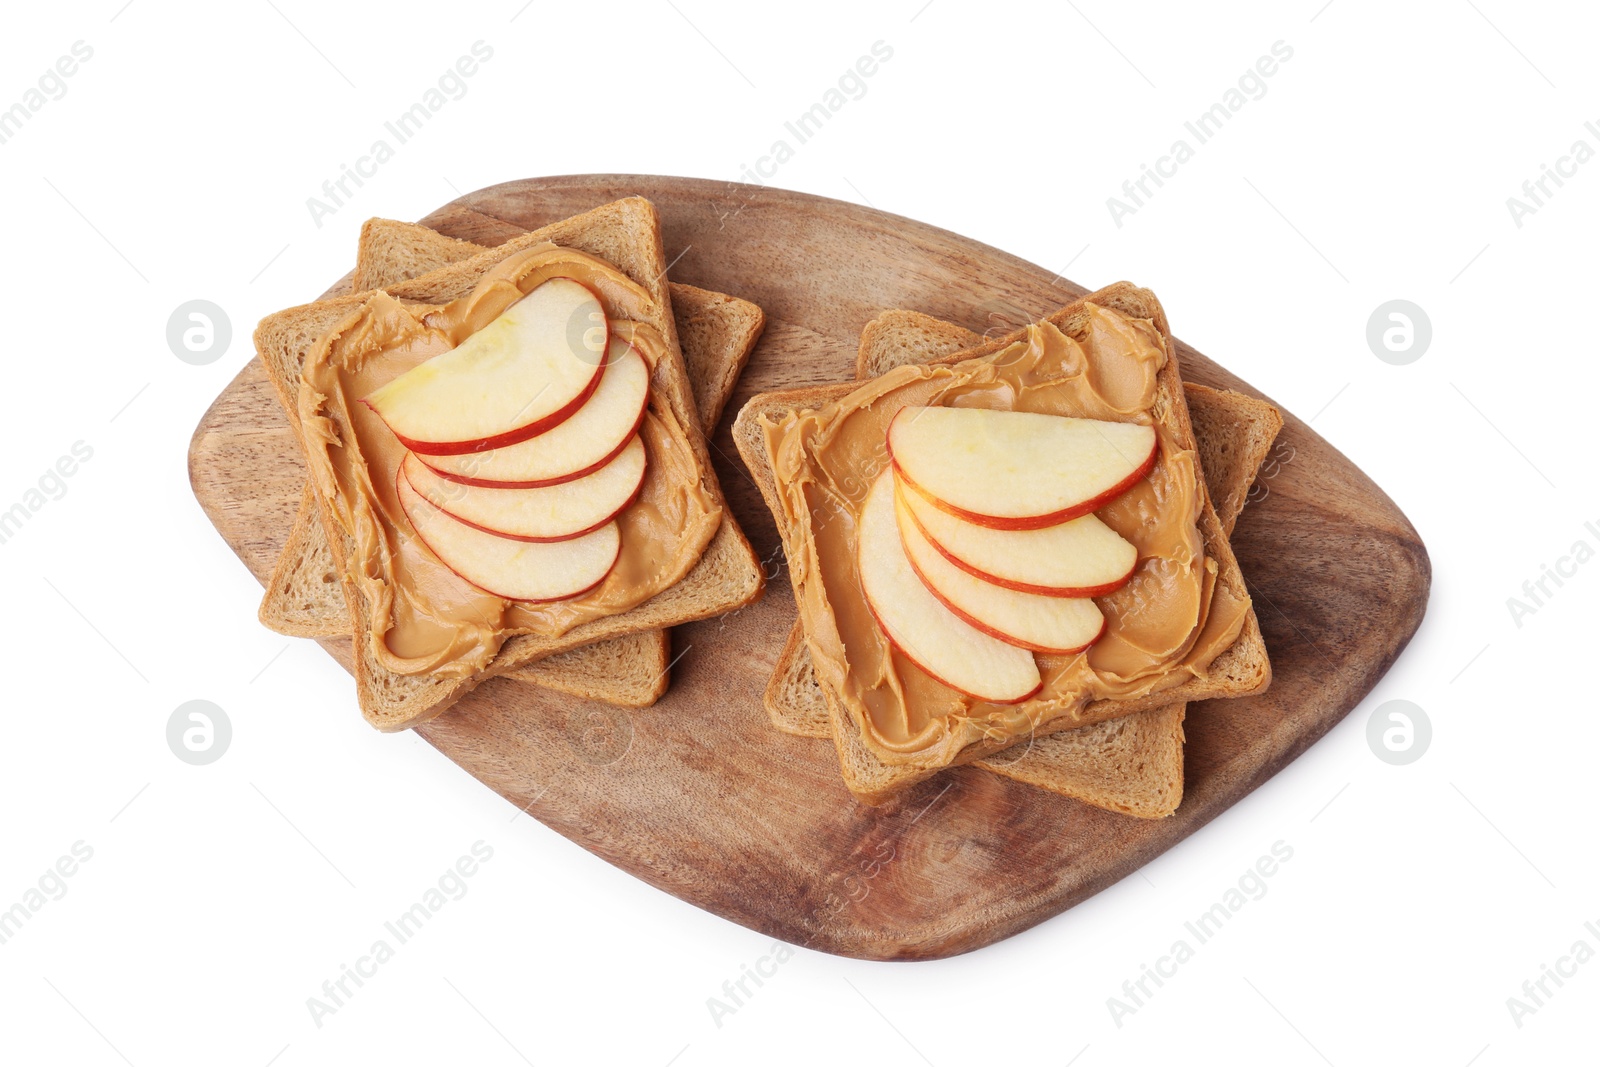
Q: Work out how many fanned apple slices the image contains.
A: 8